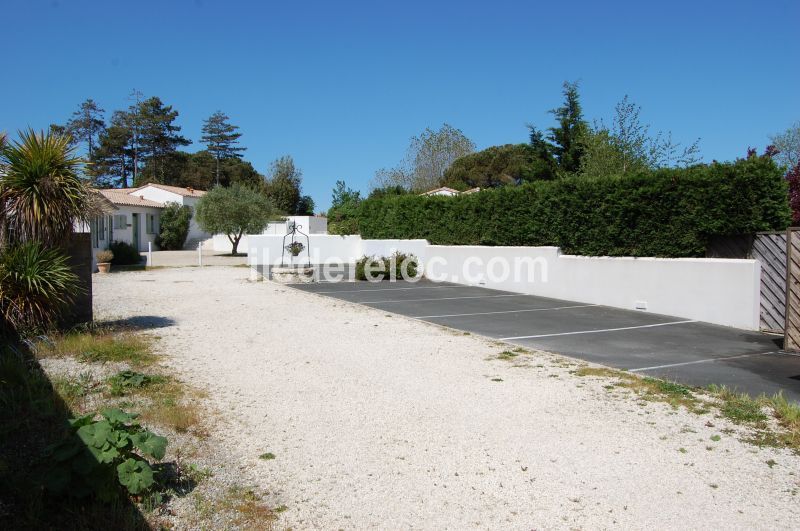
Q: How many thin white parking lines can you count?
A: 5